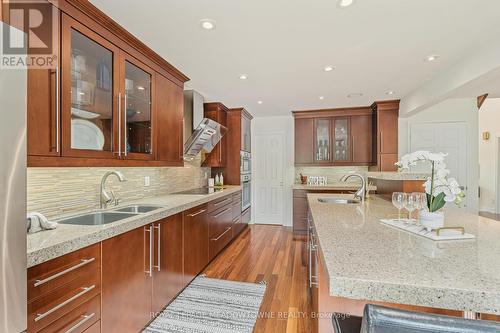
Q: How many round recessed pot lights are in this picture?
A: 8